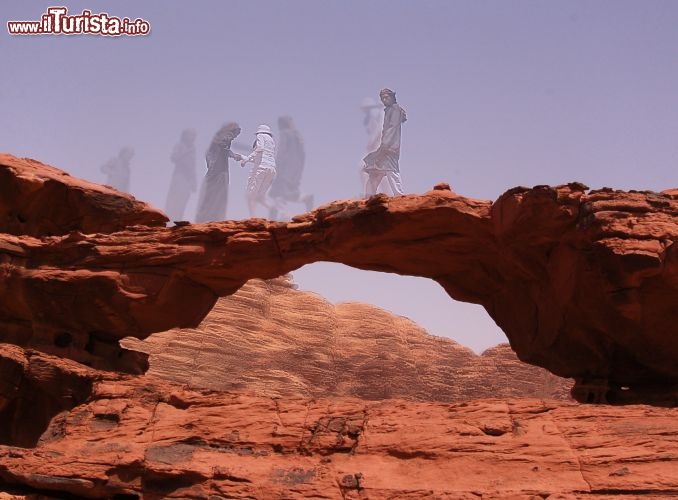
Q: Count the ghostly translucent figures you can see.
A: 7